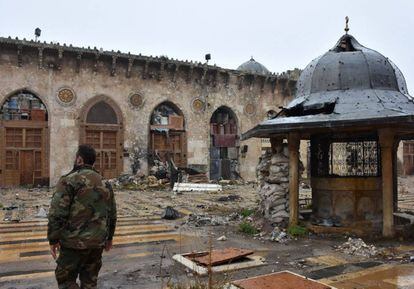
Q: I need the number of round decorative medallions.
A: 4